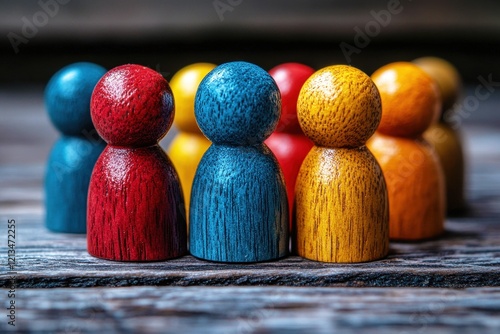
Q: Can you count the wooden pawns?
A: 8